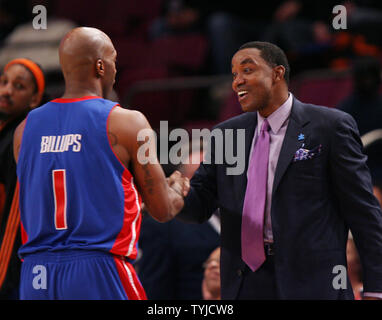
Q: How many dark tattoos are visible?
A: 2